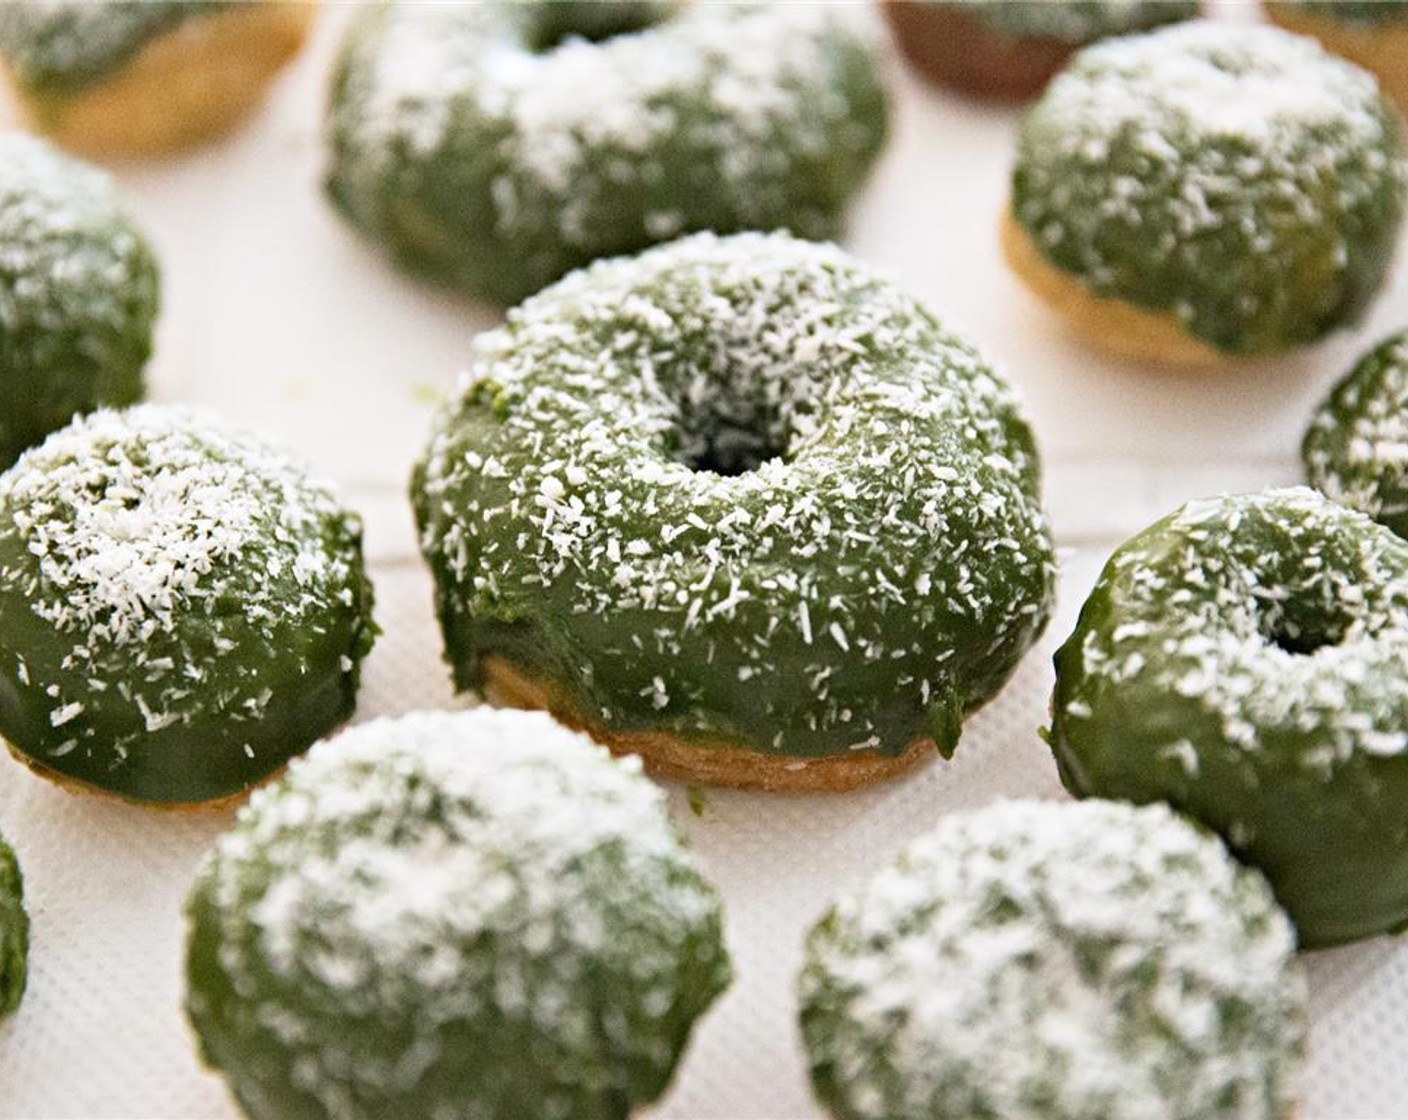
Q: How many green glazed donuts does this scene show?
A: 13